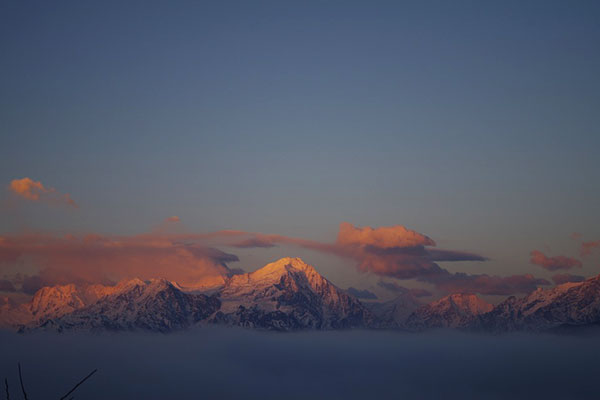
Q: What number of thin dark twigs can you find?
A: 3